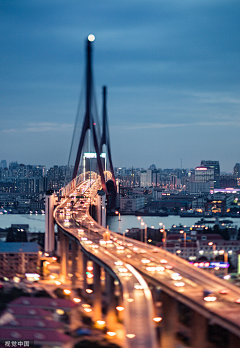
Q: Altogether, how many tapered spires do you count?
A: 2